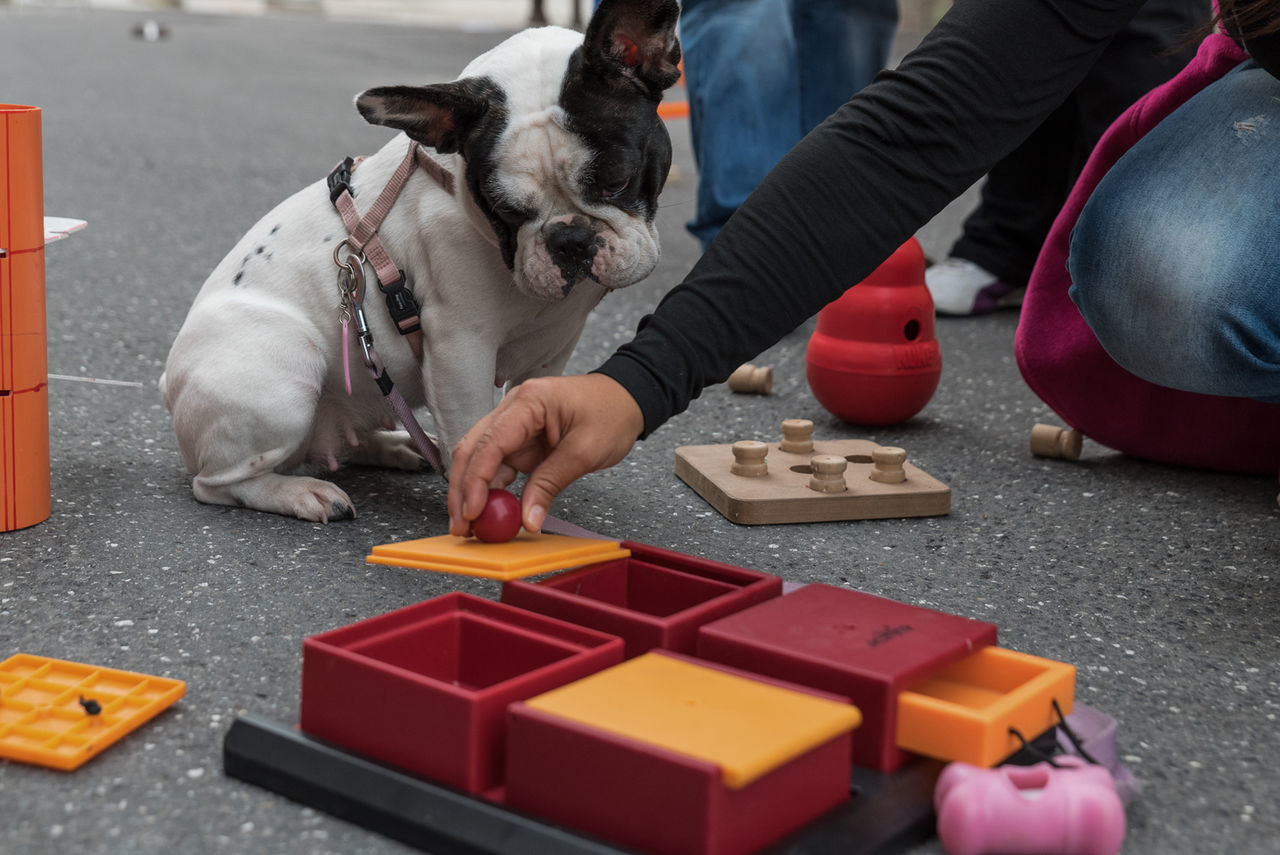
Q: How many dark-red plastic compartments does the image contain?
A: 4